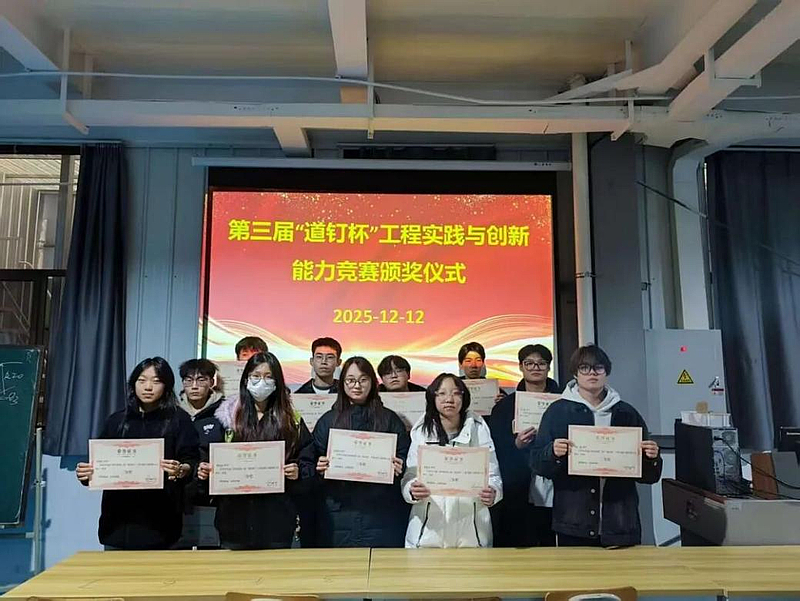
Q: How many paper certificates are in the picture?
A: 10